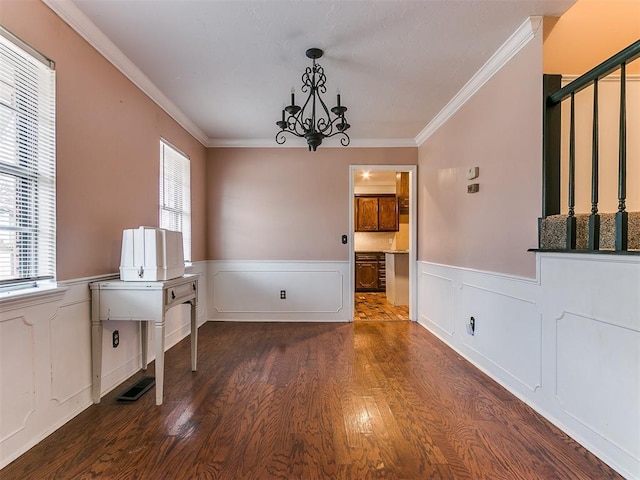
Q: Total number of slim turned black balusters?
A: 3